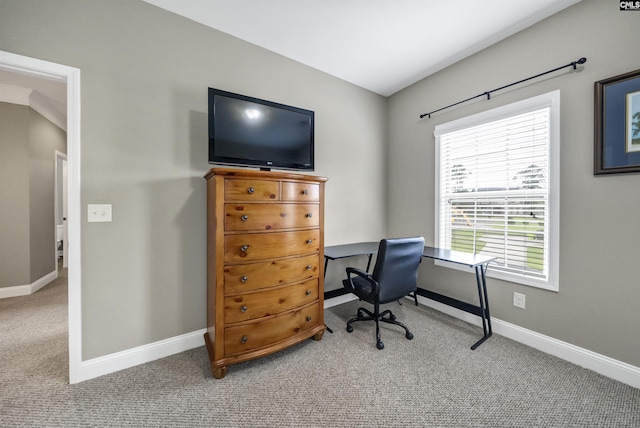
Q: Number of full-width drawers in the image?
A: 5